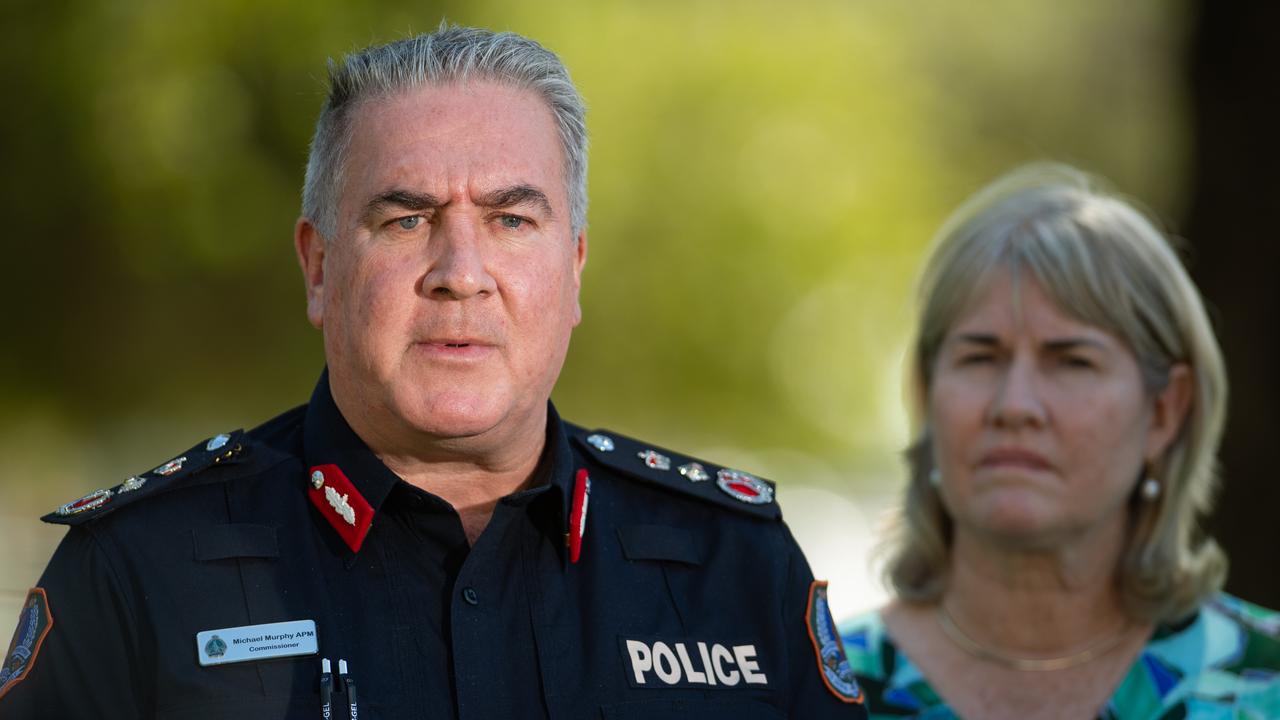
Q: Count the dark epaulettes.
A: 2